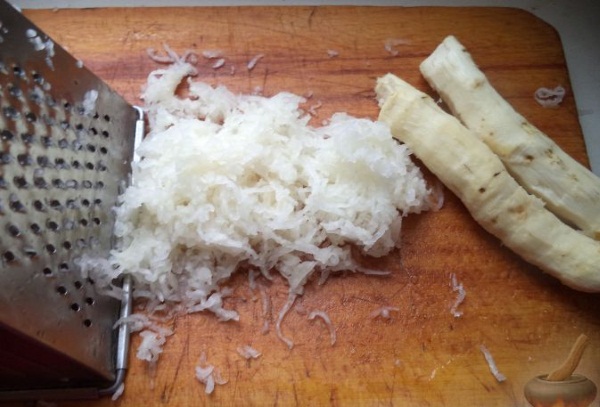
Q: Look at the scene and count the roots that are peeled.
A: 2